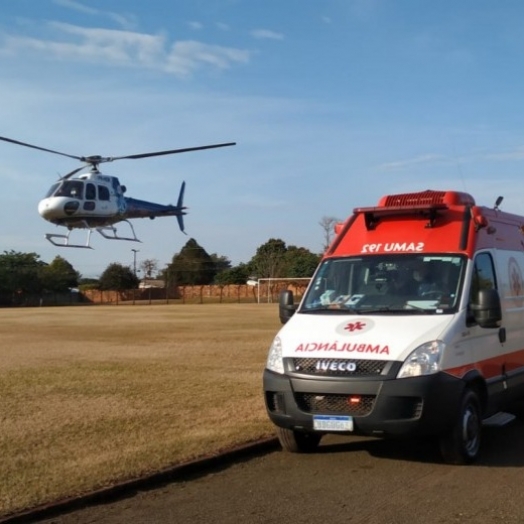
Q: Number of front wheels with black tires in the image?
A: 2